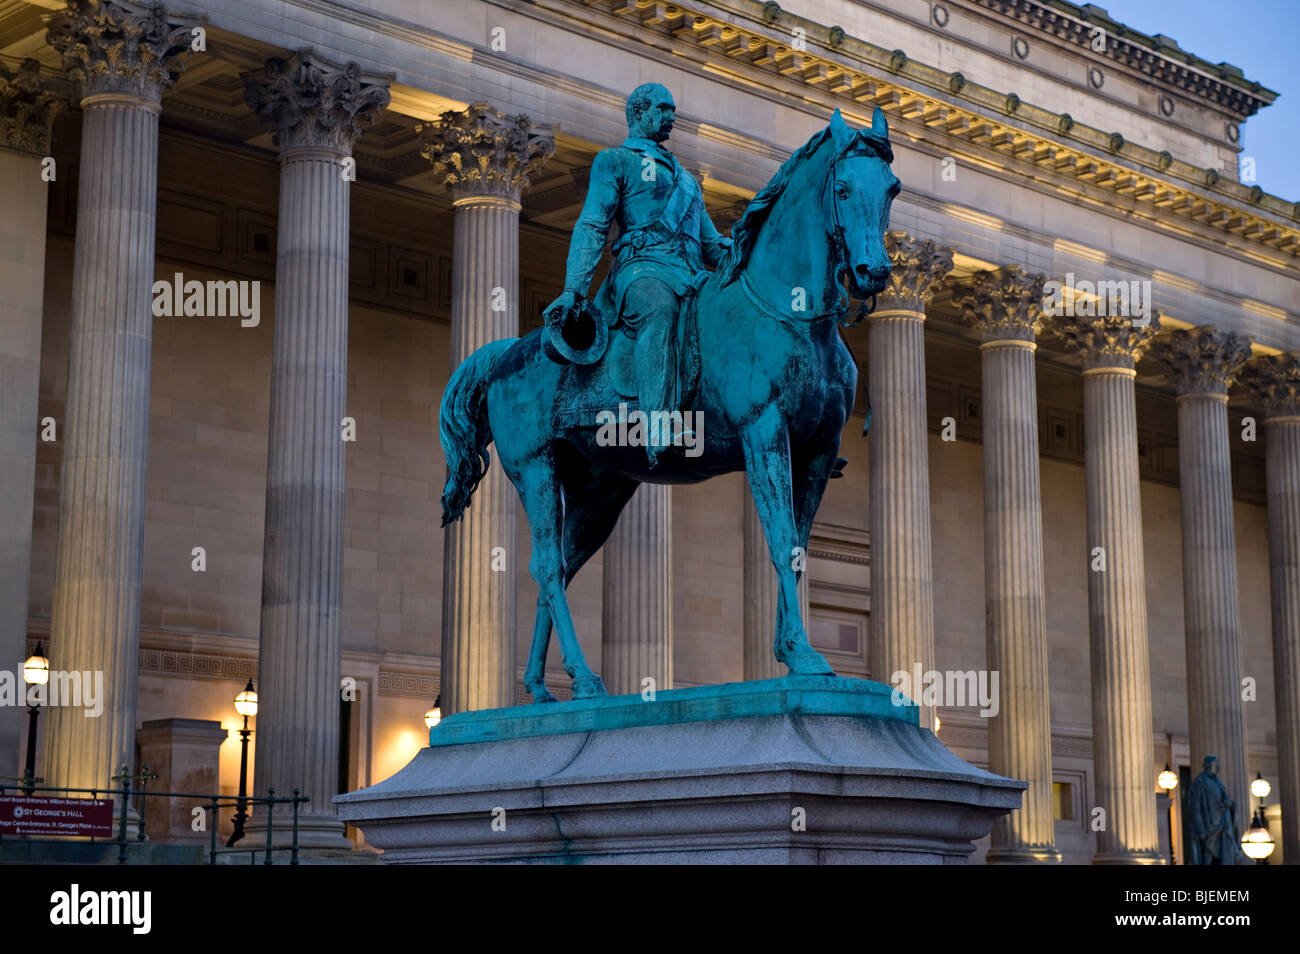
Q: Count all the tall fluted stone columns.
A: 10